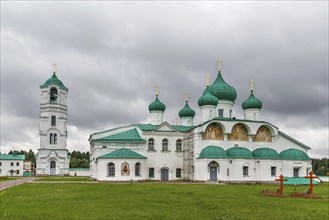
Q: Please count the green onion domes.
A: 5